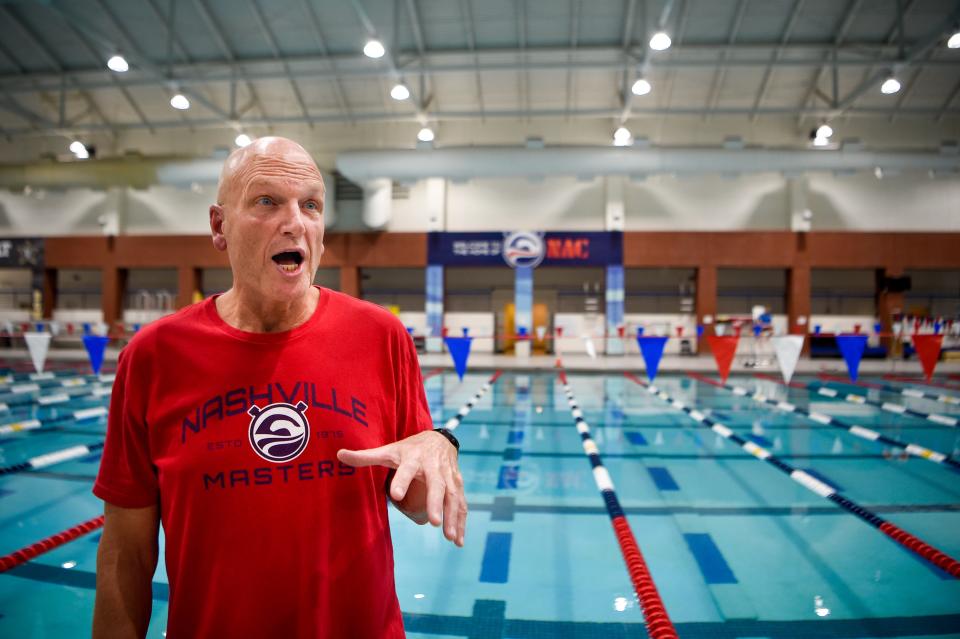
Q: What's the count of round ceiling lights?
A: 13